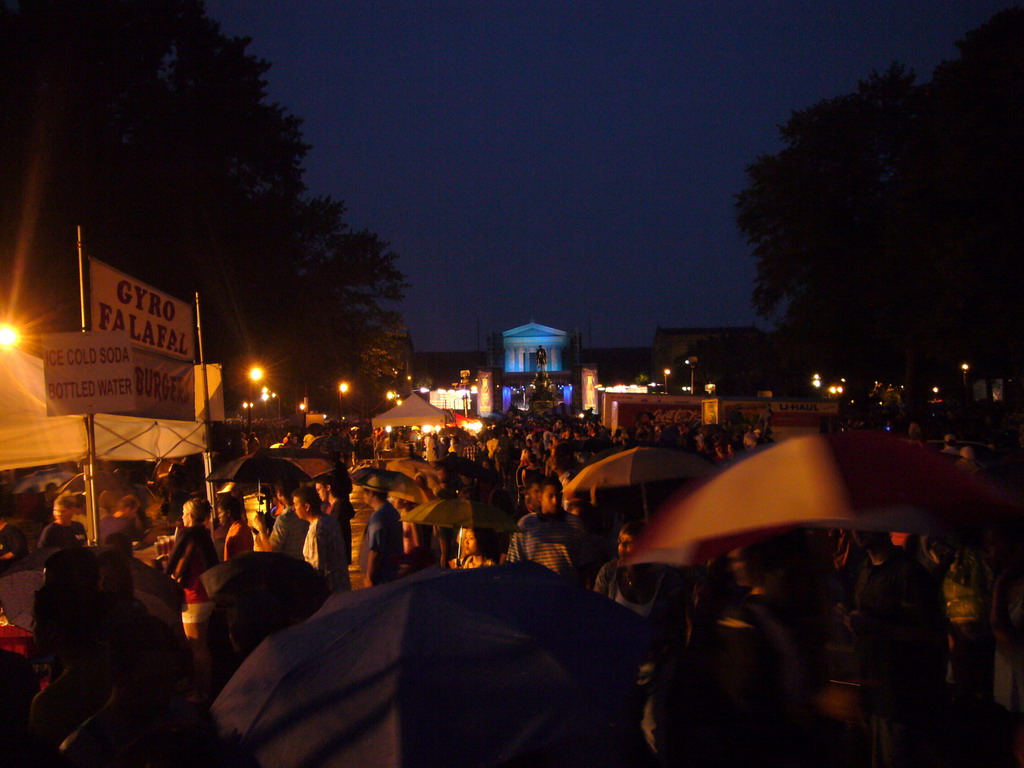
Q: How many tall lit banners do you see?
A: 2